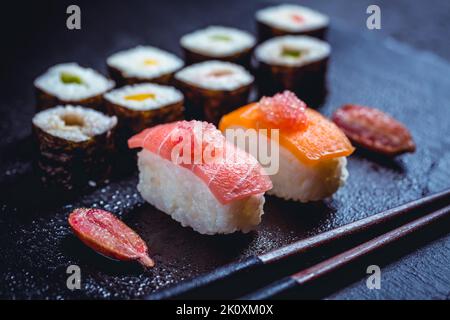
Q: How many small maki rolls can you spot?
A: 8